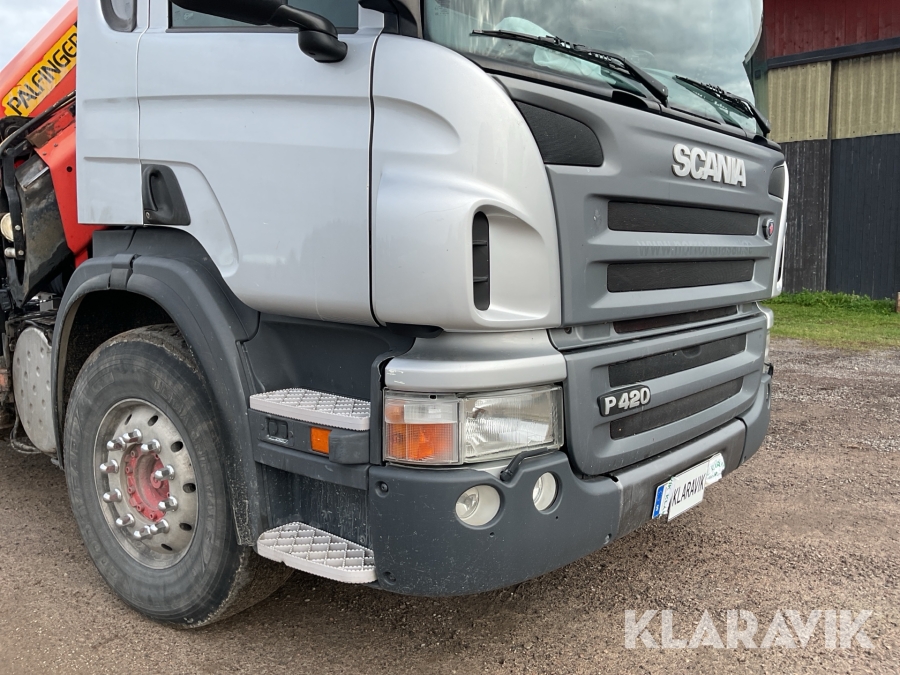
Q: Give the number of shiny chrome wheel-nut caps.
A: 10